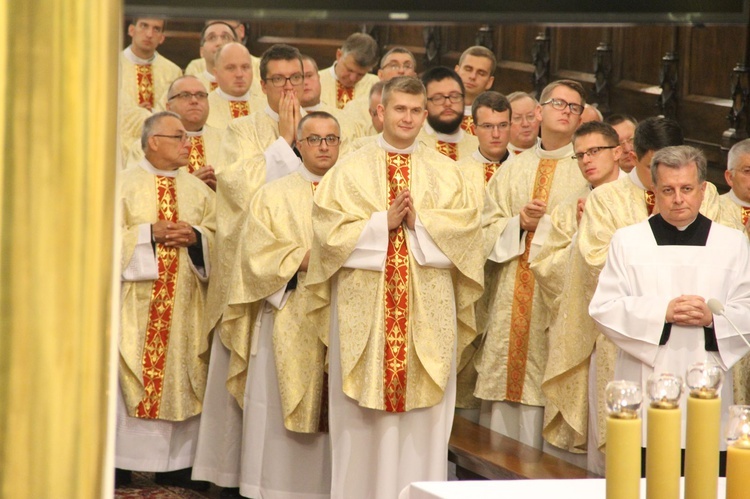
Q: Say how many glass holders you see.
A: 4